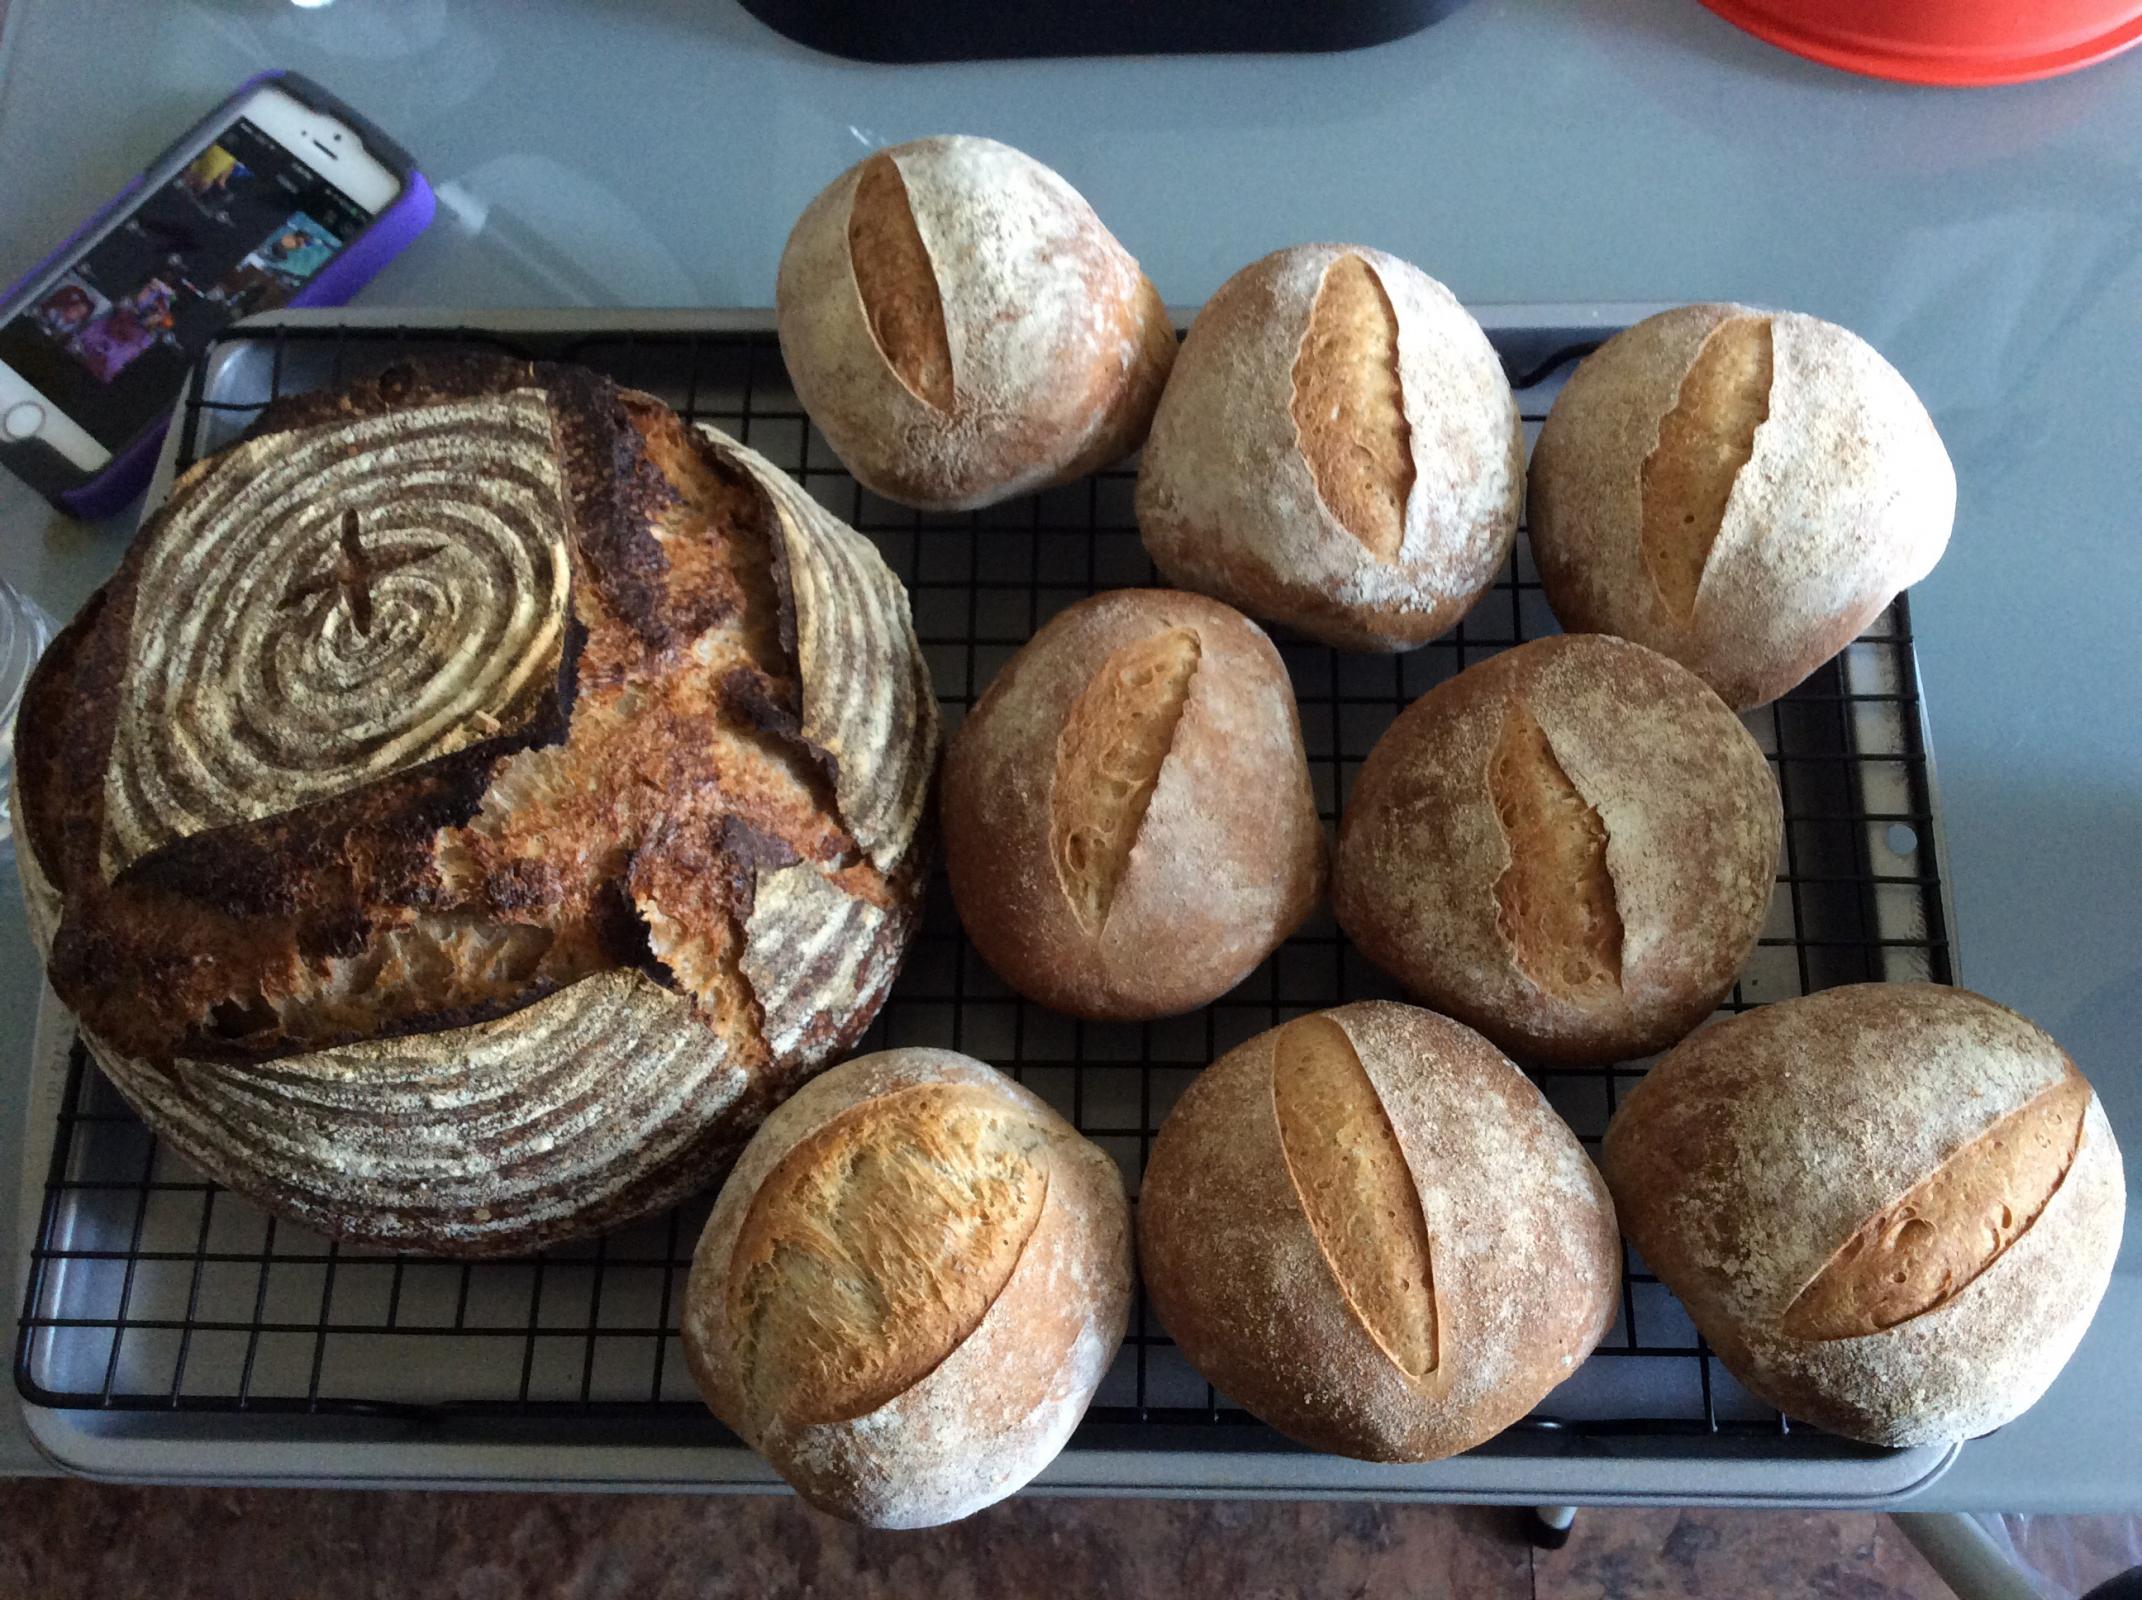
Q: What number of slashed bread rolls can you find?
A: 8